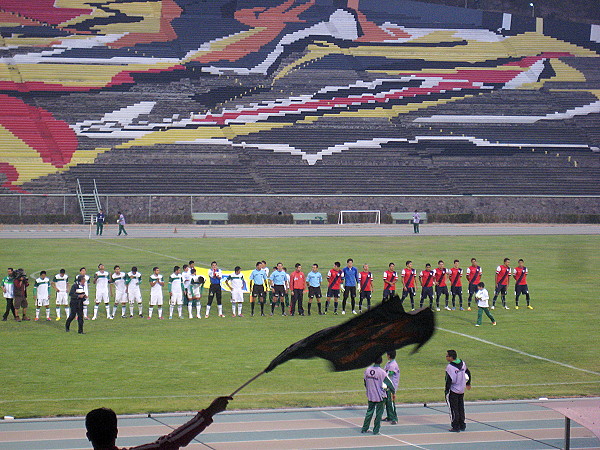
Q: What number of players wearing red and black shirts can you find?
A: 10